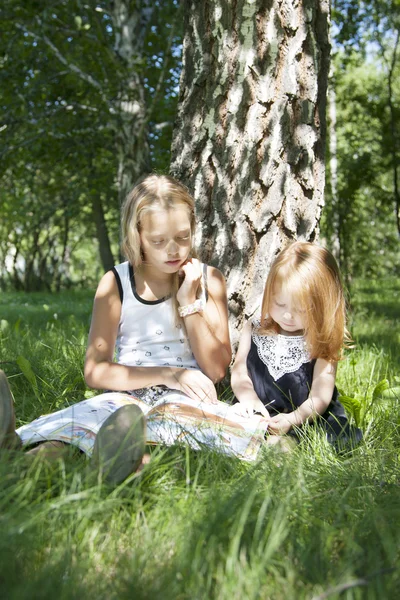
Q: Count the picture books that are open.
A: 1